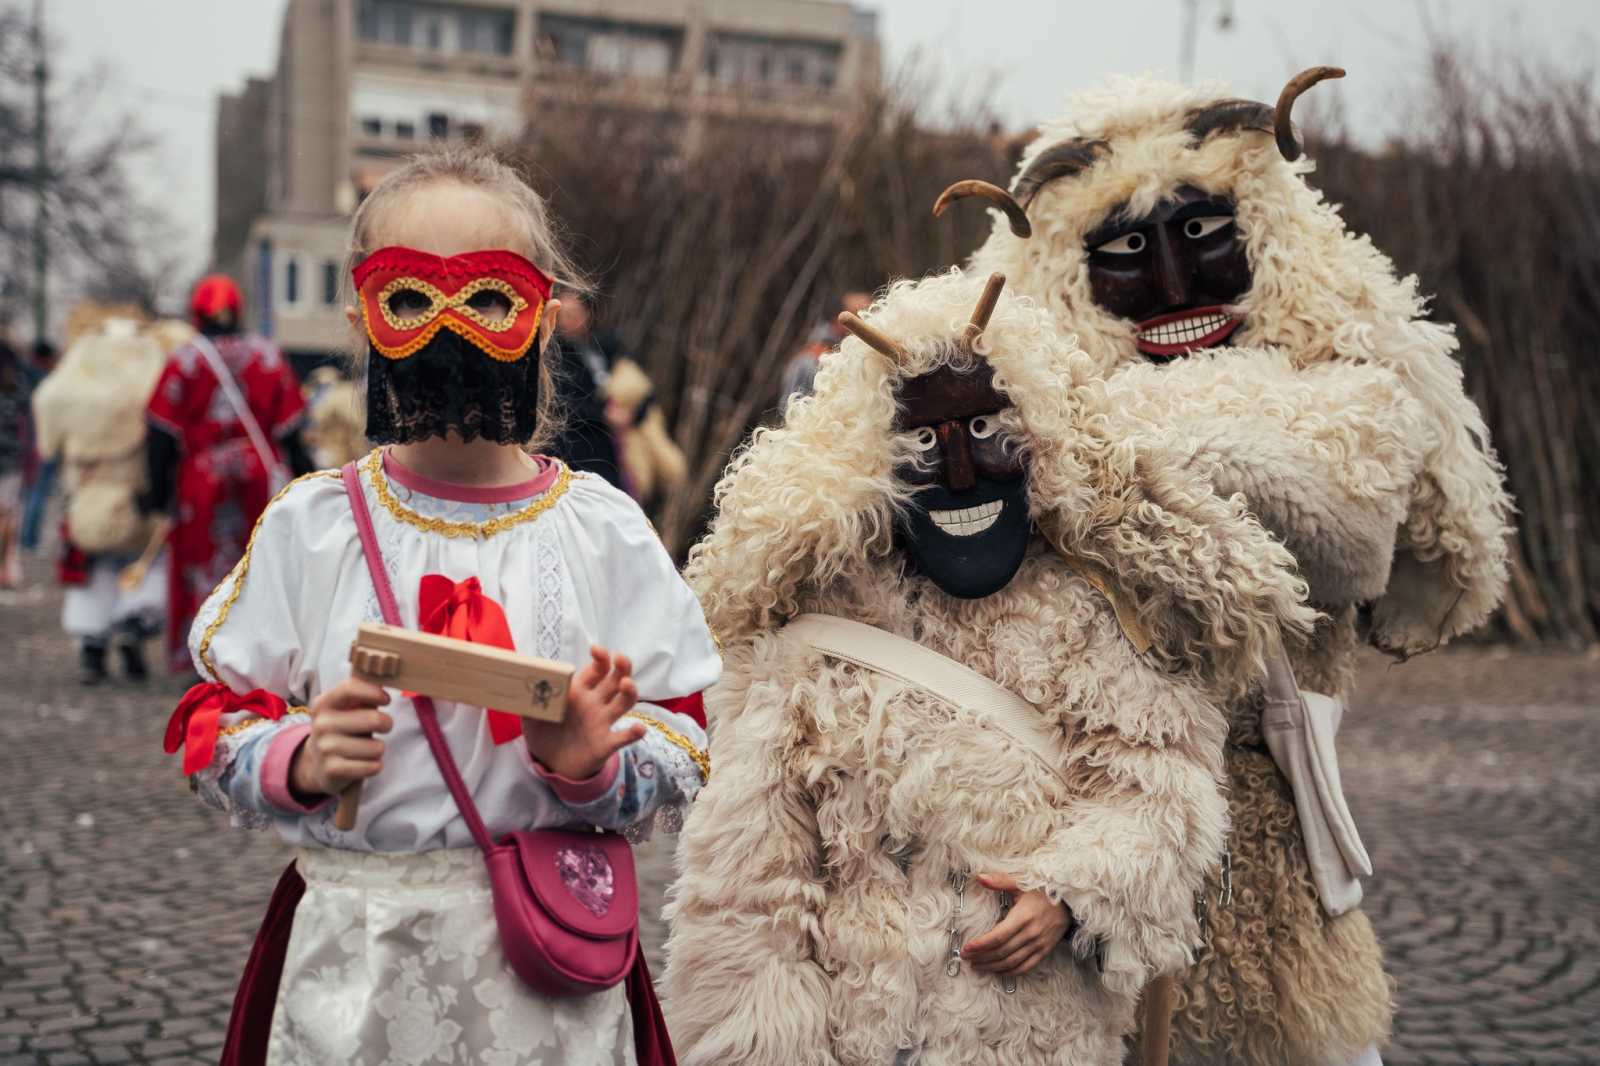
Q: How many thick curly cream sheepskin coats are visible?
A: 2